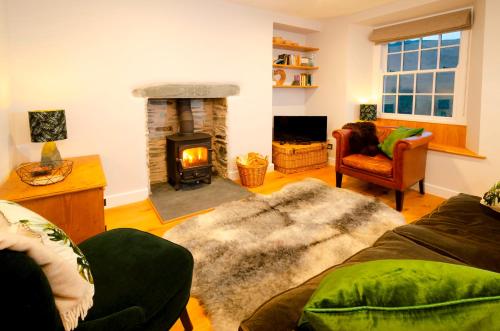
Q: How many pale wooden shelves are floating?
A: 3